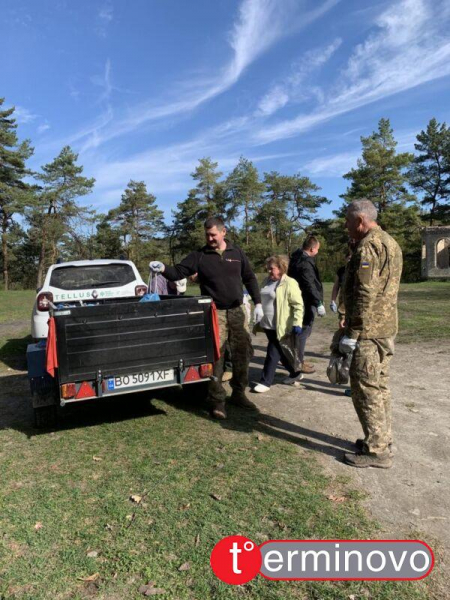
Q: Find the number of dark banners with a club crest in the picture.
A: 0